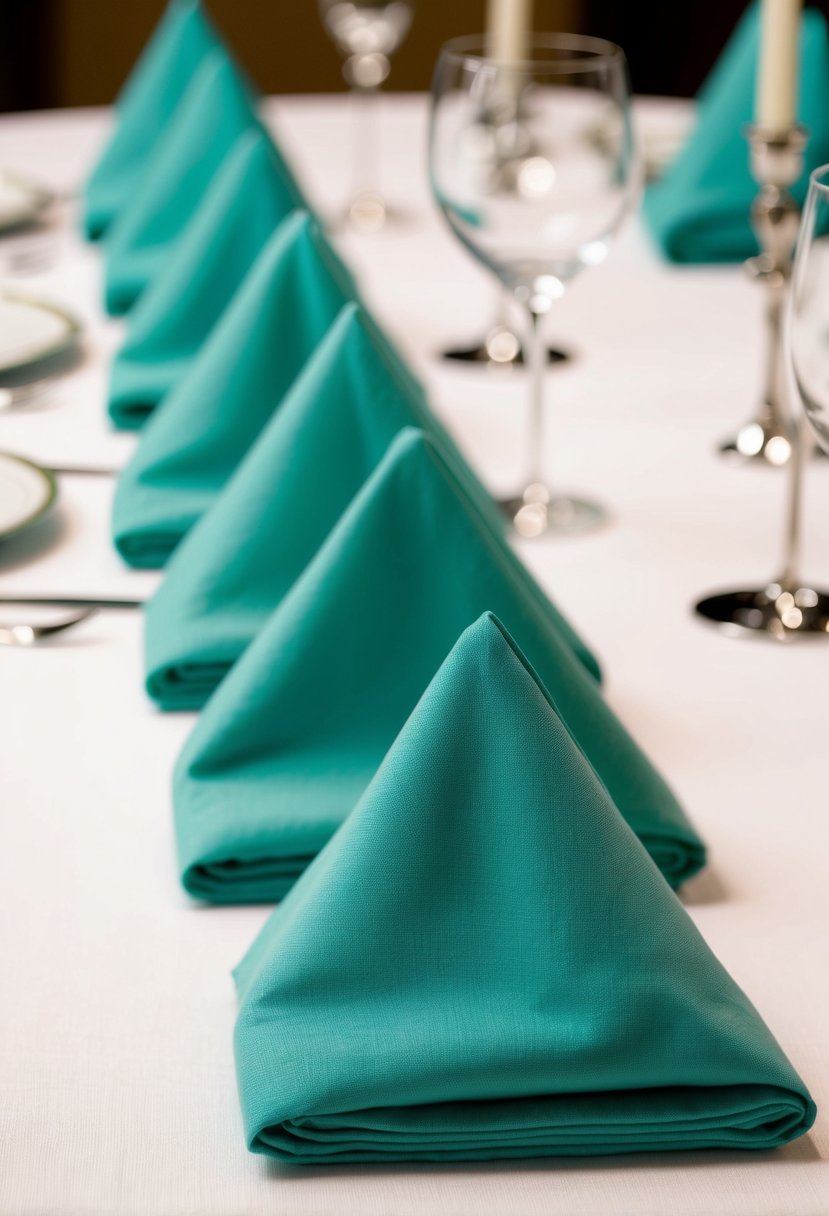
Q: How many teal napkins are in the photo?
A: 8